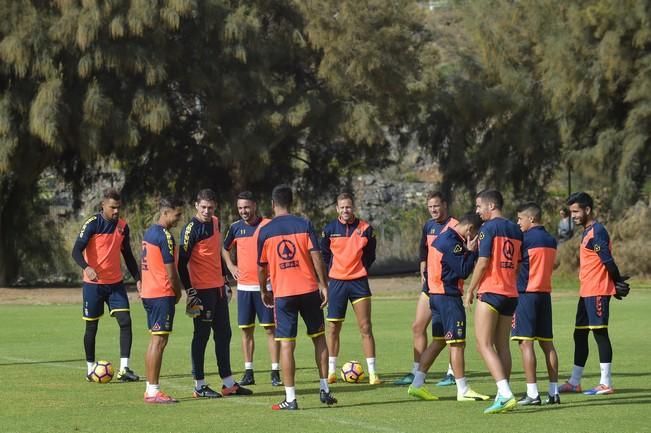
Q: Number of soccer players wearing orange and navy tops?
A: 11